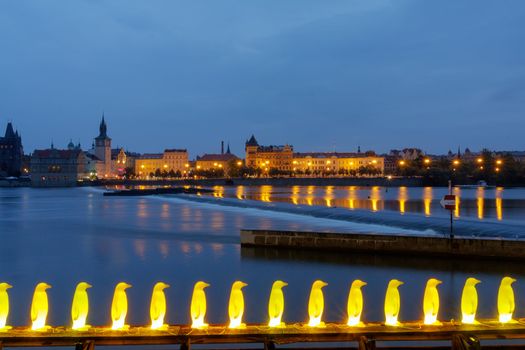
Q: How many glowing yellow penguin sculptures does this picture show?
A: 14